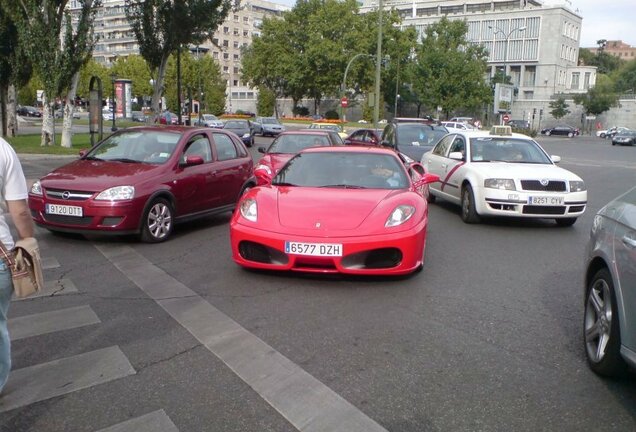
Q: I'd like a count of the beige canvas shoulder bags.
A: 1